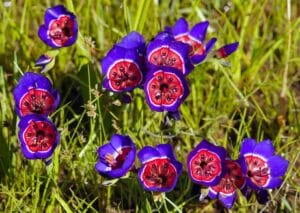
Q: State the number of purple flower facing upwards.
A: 12